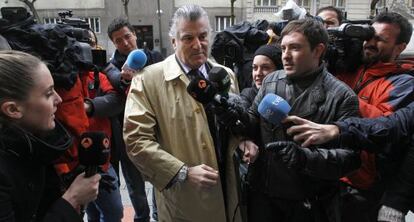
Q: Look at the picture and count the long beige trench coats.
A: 1